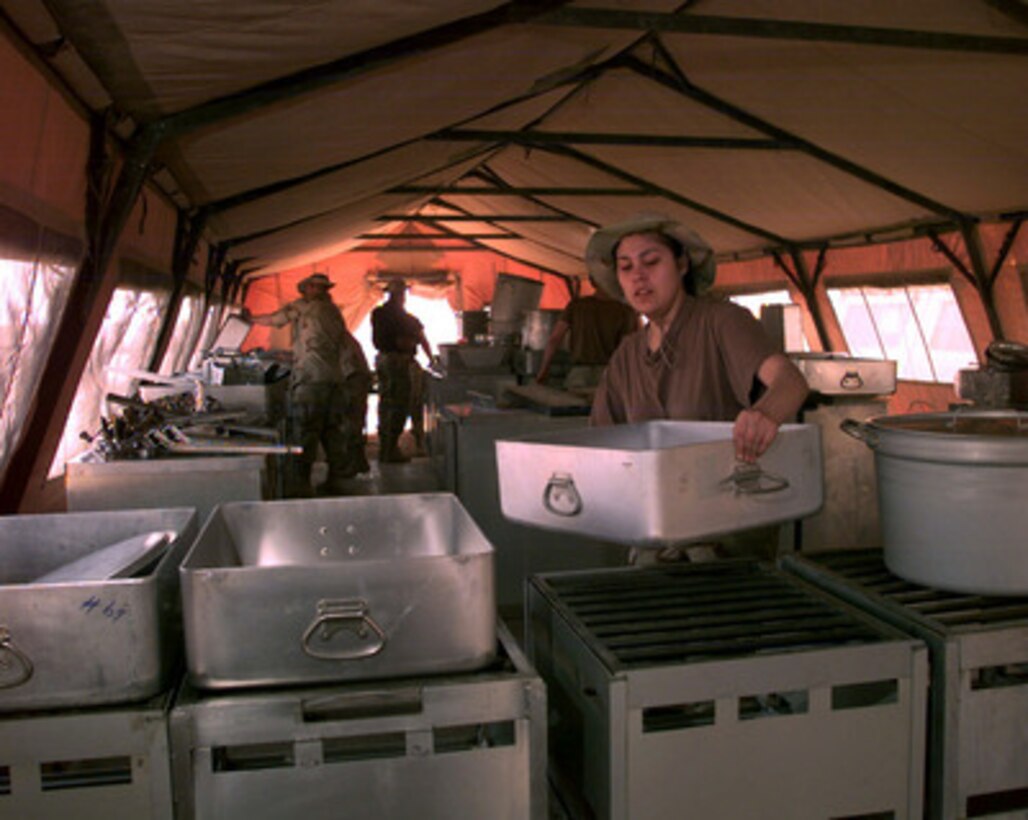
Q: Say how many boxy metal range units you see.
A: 4